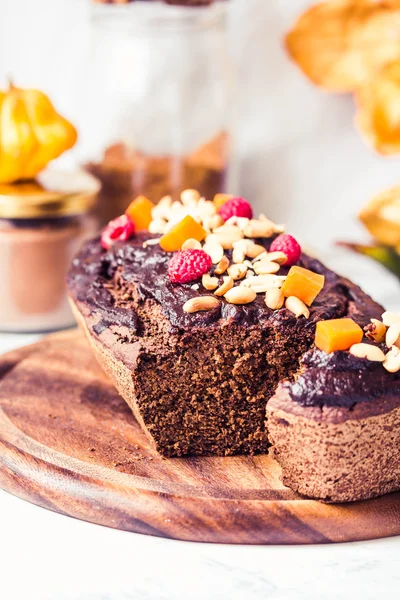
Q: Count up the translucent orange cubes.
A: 5